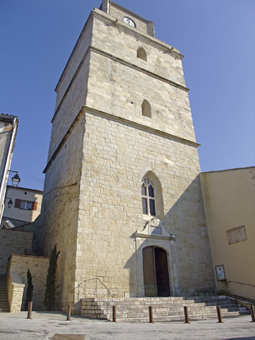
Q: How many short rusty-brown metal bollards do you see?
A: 7